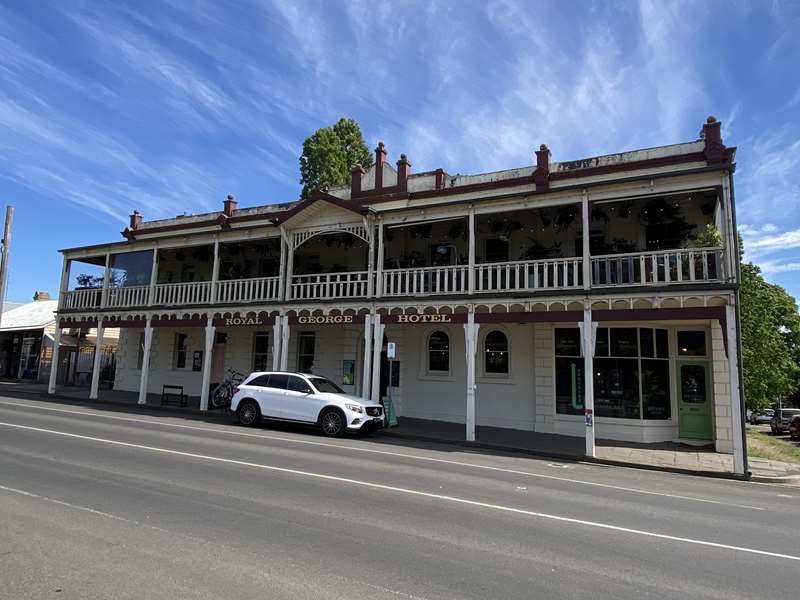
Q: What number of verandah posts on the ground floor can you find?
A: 11